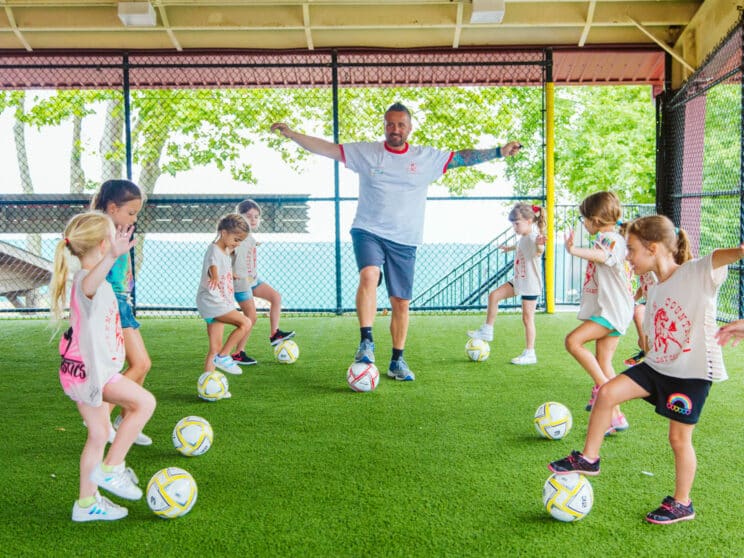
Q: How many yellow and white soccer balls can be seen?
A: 7